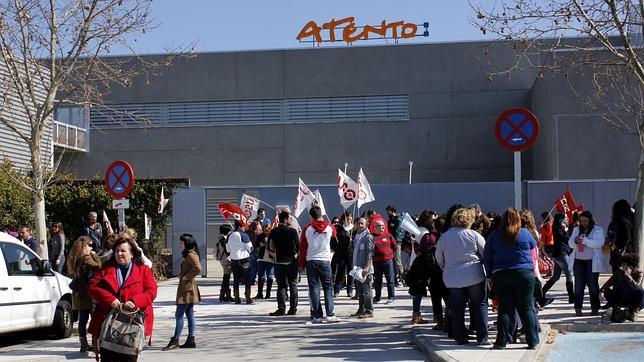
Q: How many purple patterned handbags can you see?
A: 0